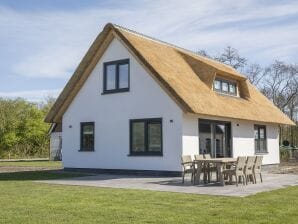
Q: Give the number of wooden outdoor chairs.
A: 6